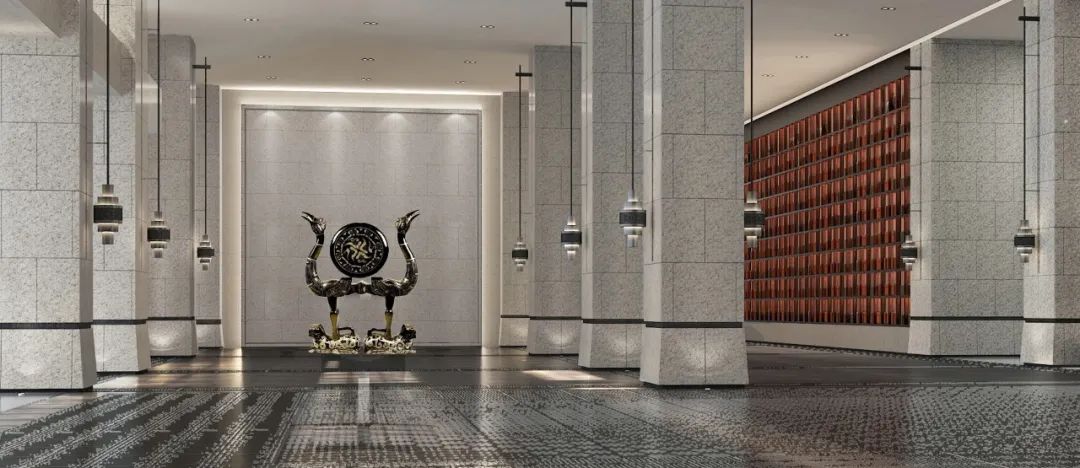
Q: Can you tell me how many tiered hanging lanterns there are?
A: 9